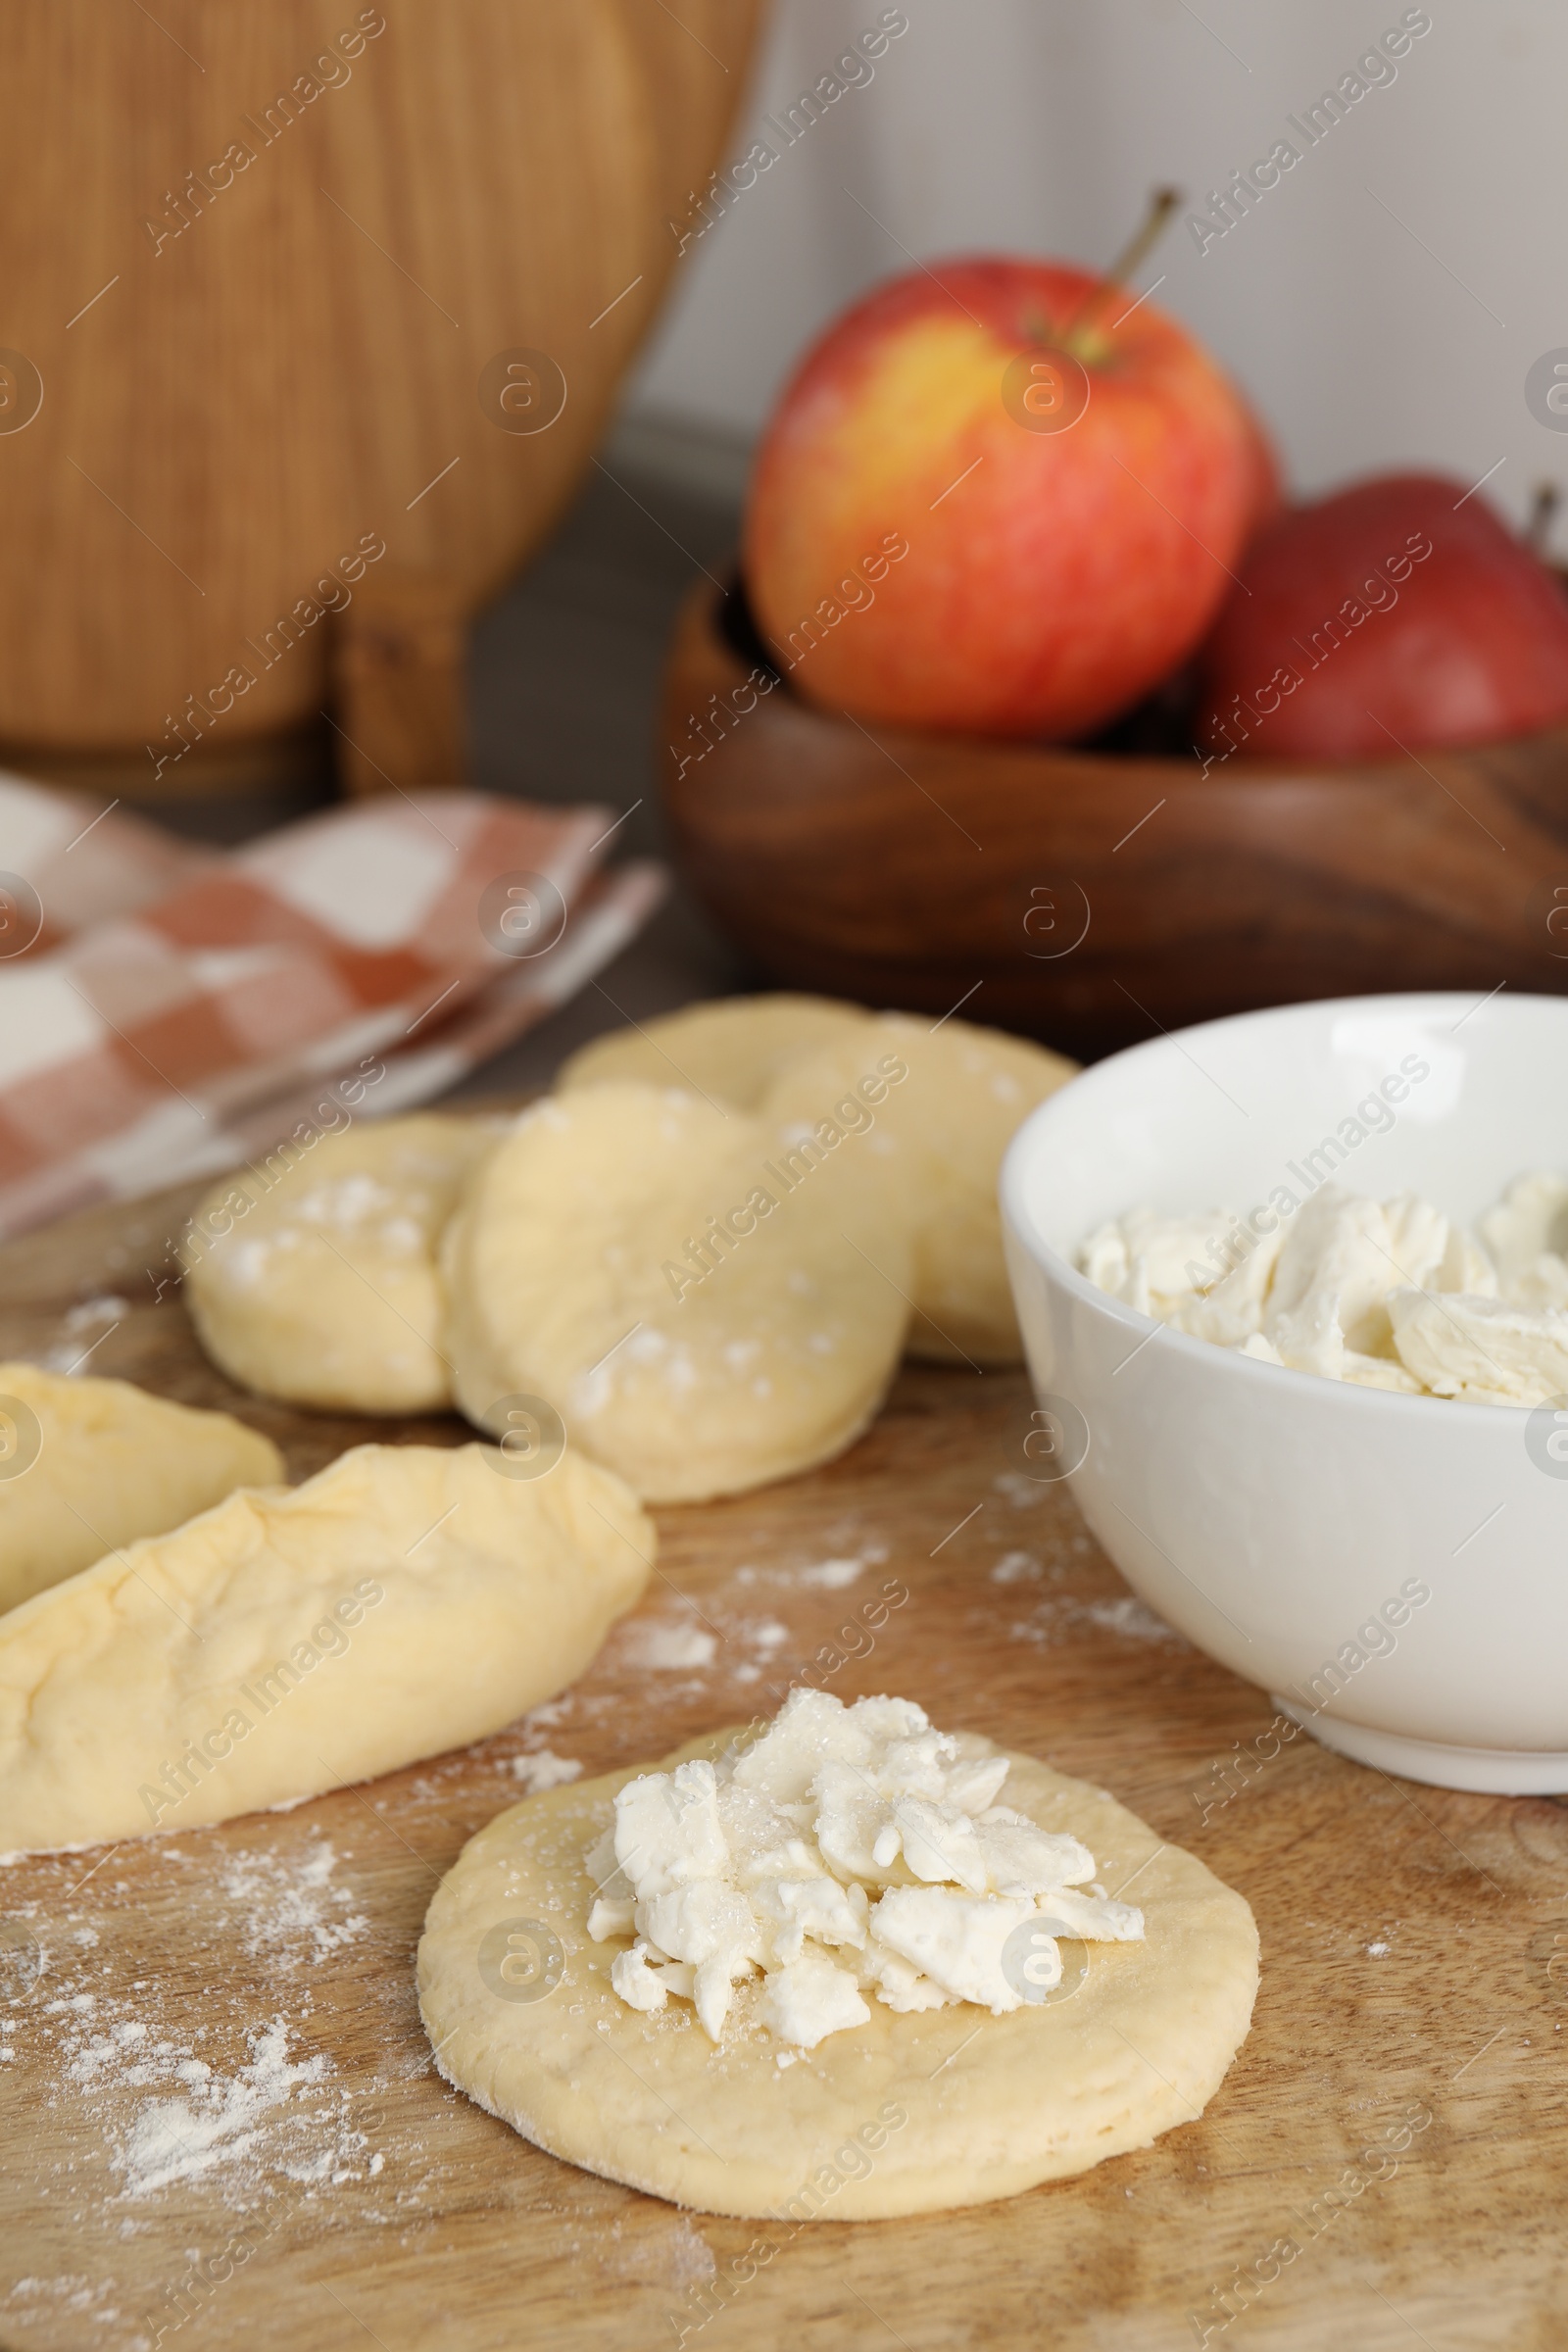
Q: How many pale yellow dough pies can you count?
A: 7